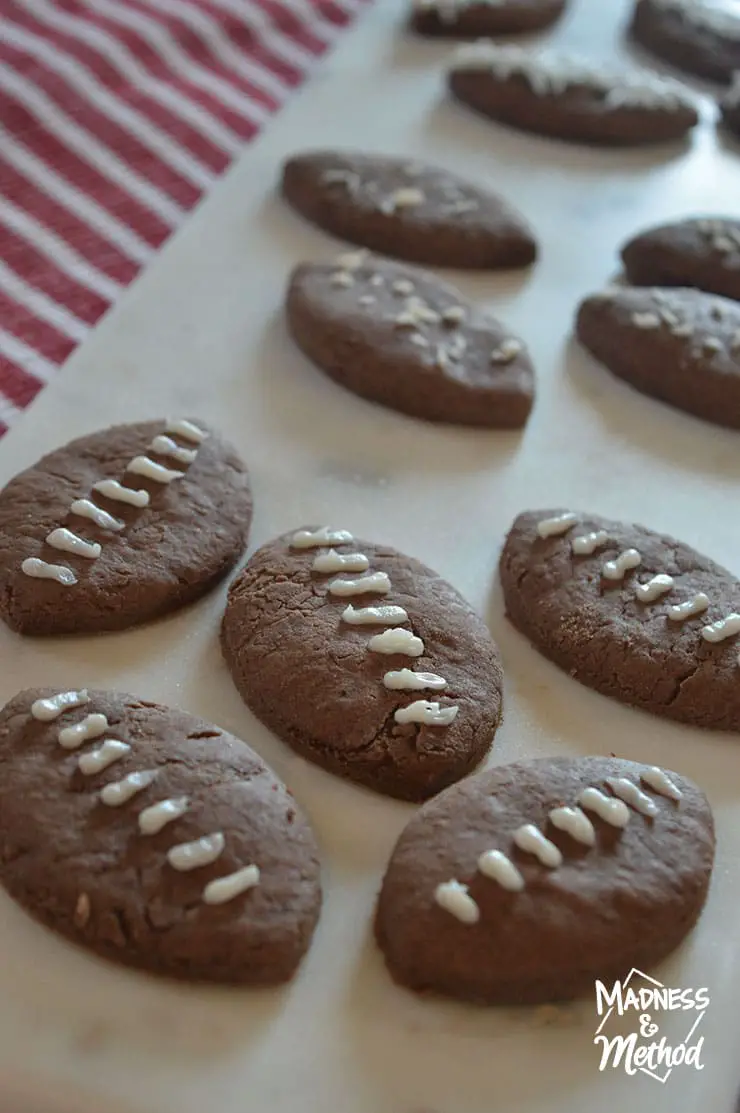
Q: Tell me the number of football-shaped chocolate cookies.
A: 13